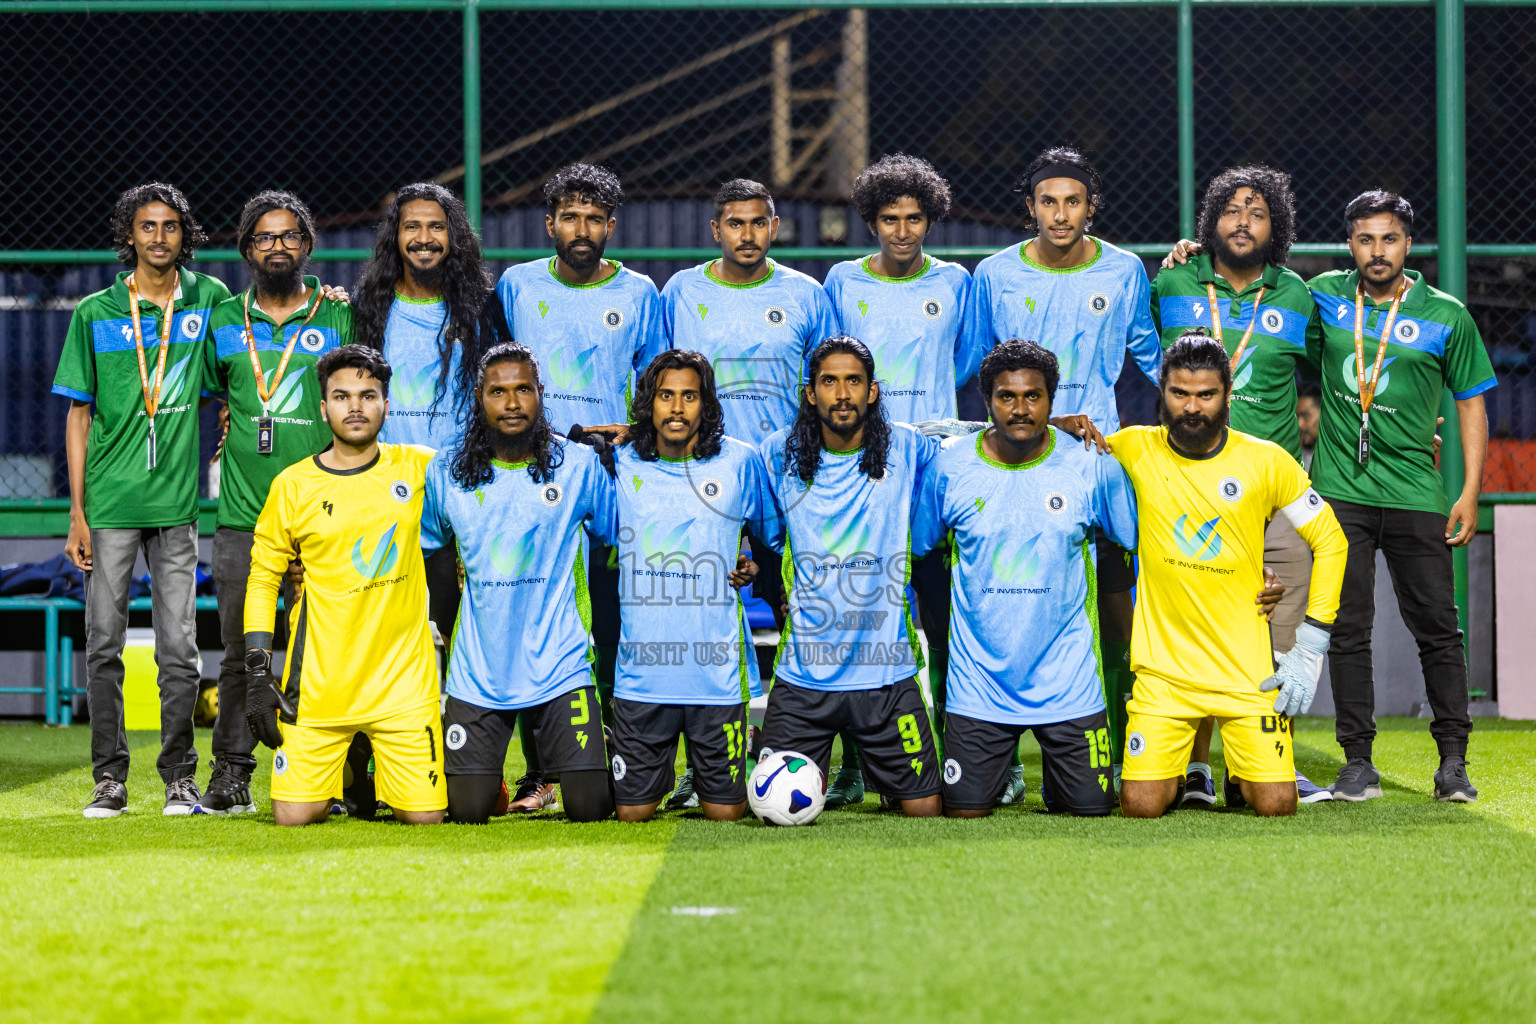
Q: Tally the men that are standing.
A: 9